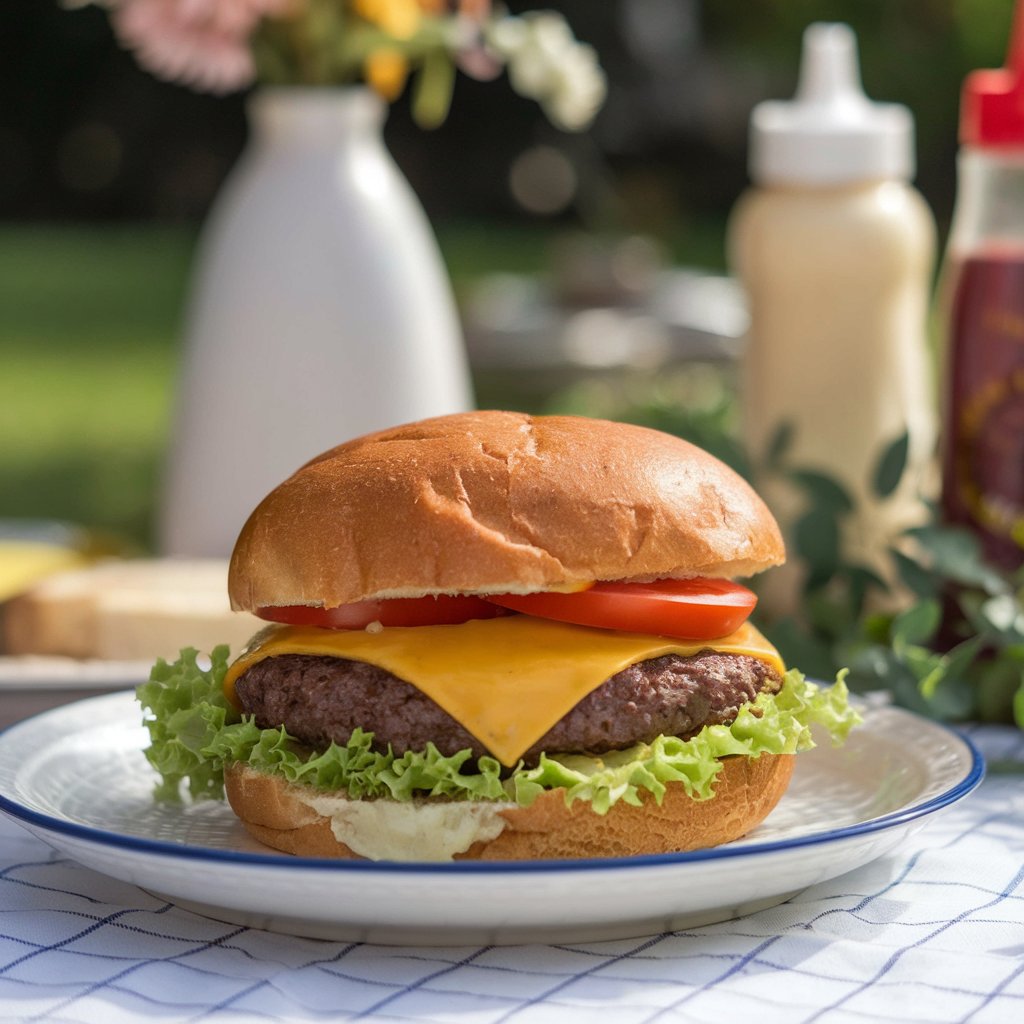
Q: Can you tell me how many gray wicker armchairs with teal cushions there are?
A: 0